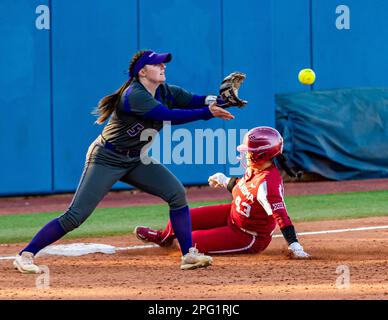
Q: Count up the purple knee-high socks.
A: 2